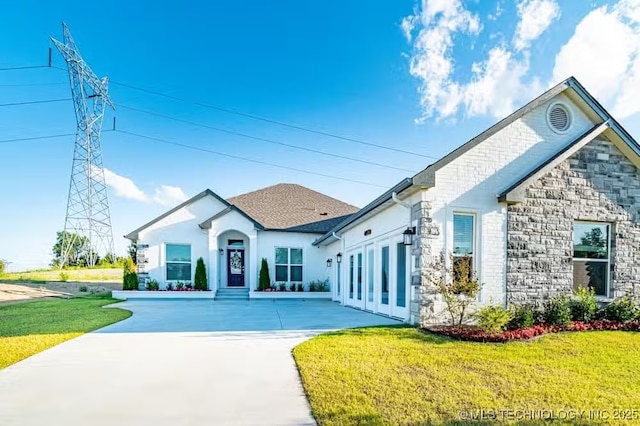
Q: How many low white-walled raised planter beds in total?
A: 2